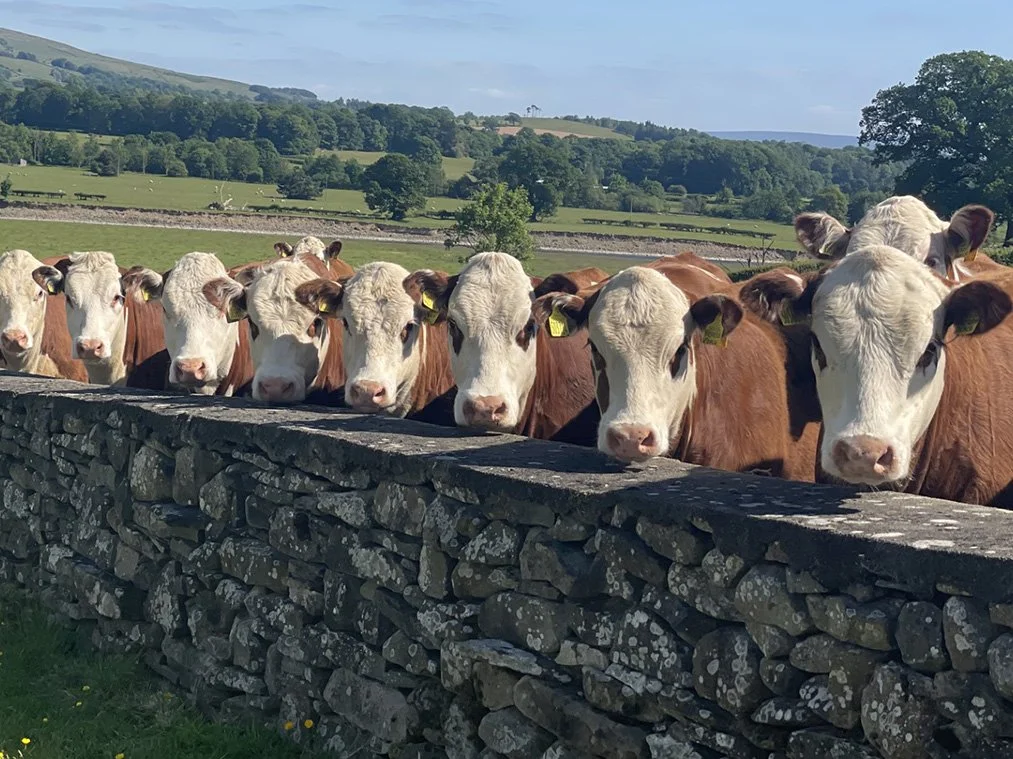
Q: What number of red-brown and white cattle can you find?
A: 10